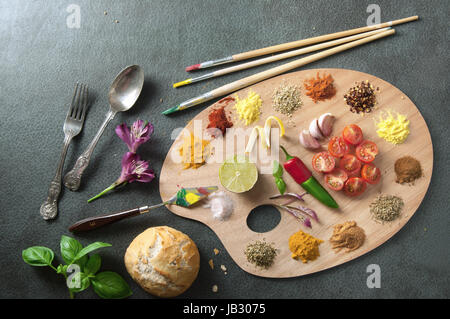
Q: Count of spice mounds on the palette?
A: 13